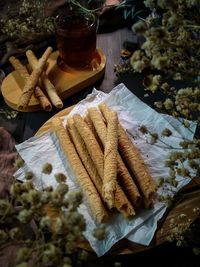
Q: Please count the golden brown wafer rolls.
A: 9